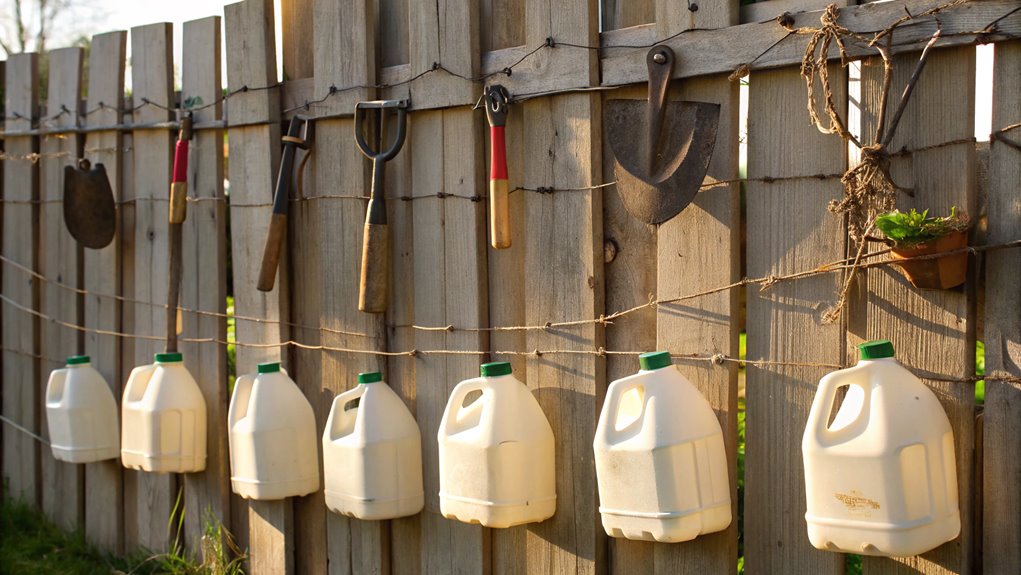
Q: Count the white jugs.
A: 7